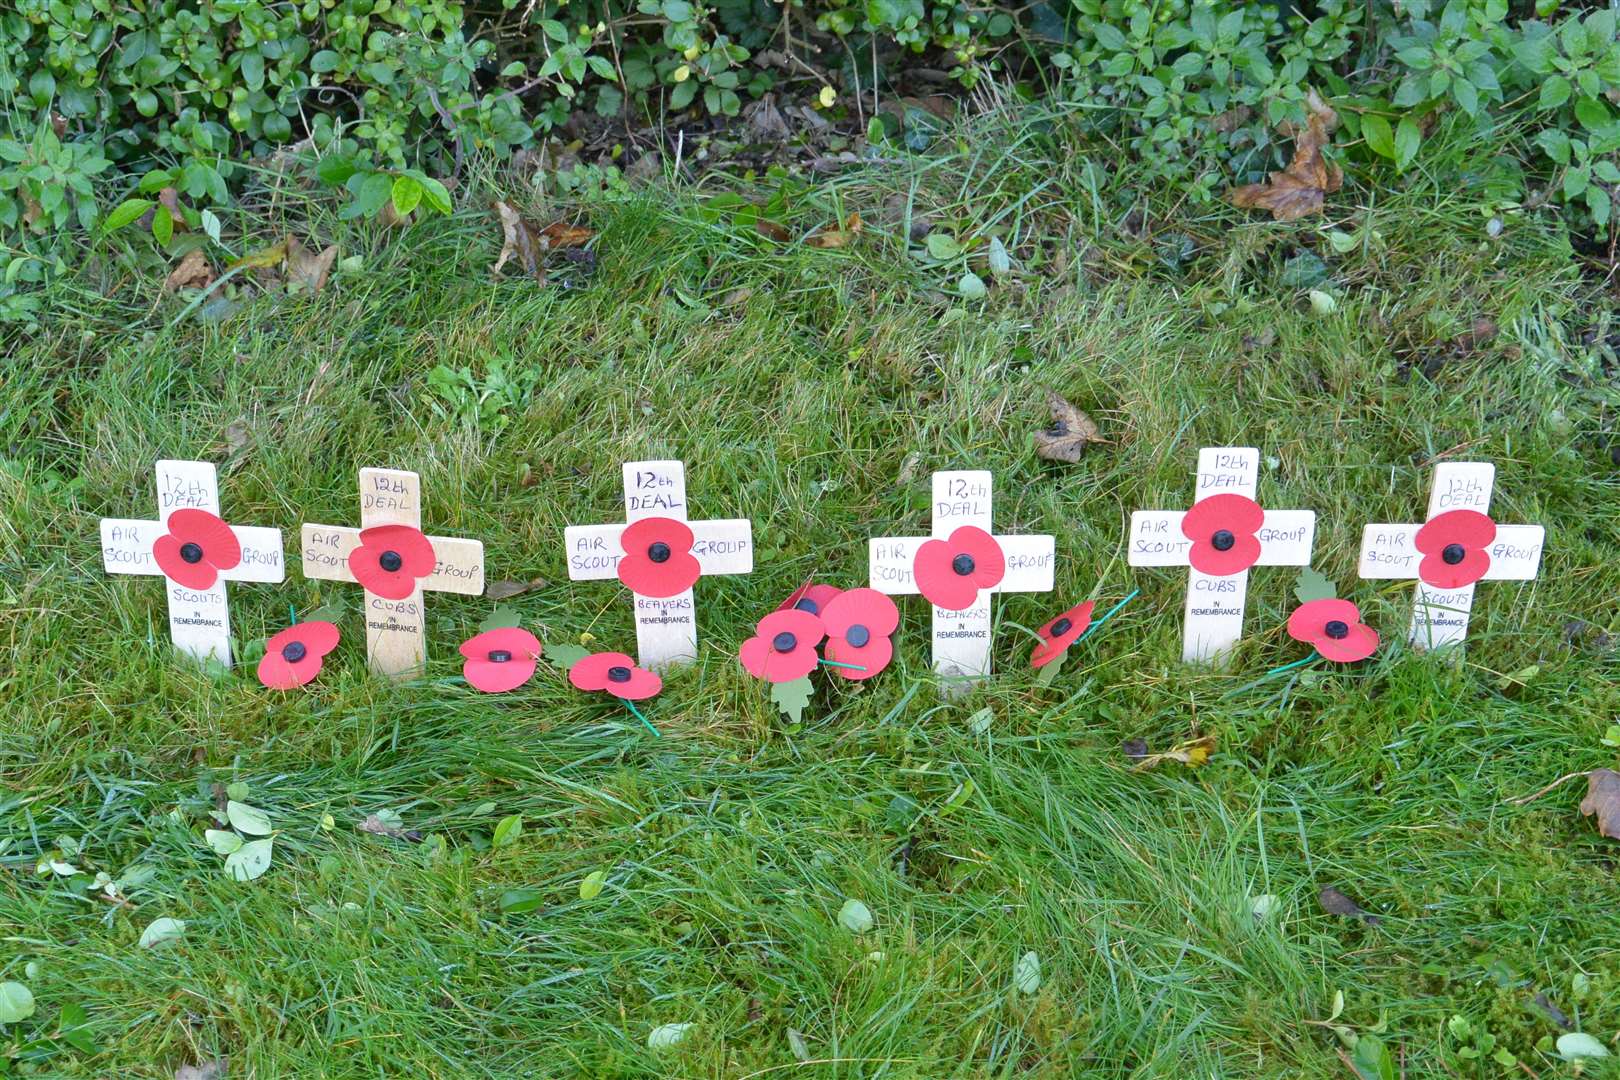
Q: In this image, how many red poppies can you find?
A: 14